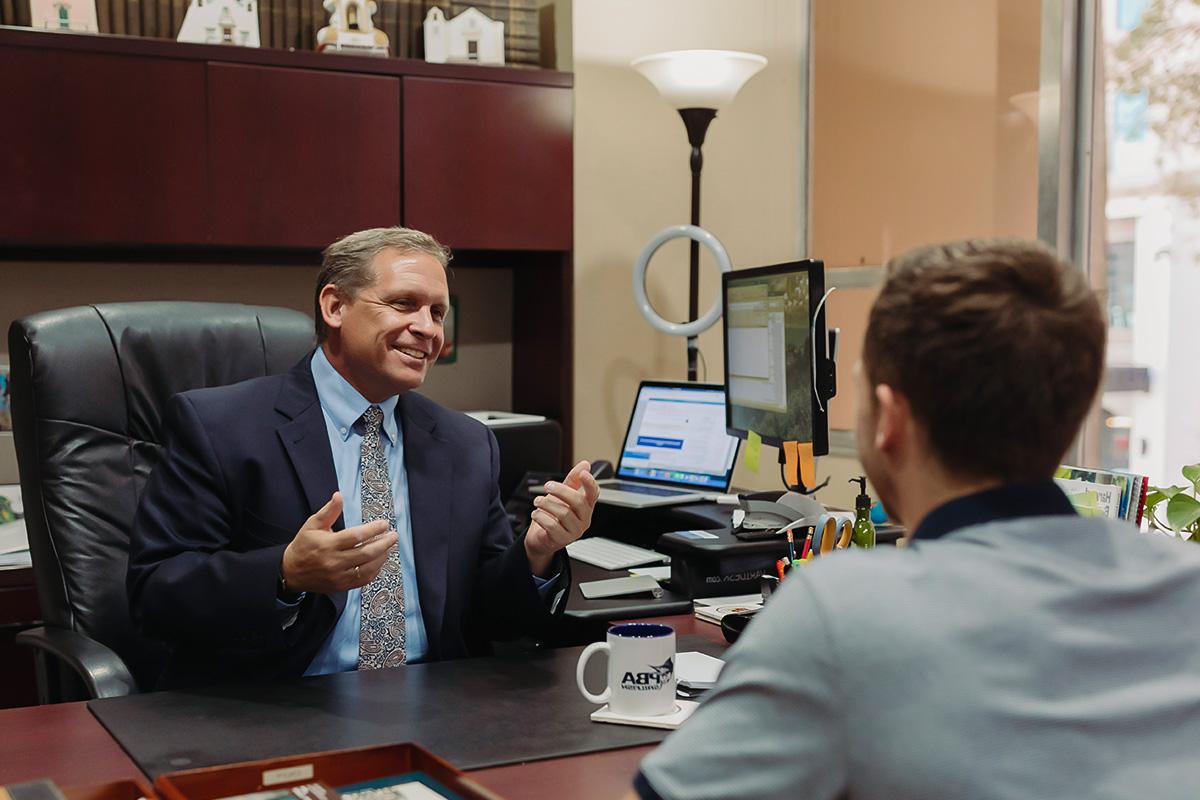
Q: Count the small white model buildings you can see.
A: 4